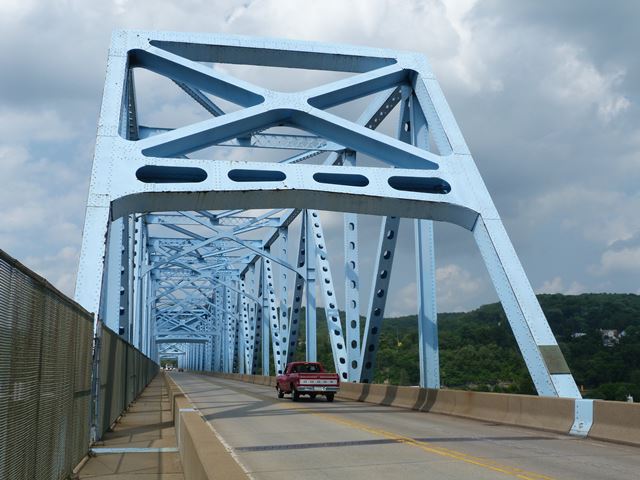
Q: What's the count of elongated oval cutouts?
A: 4